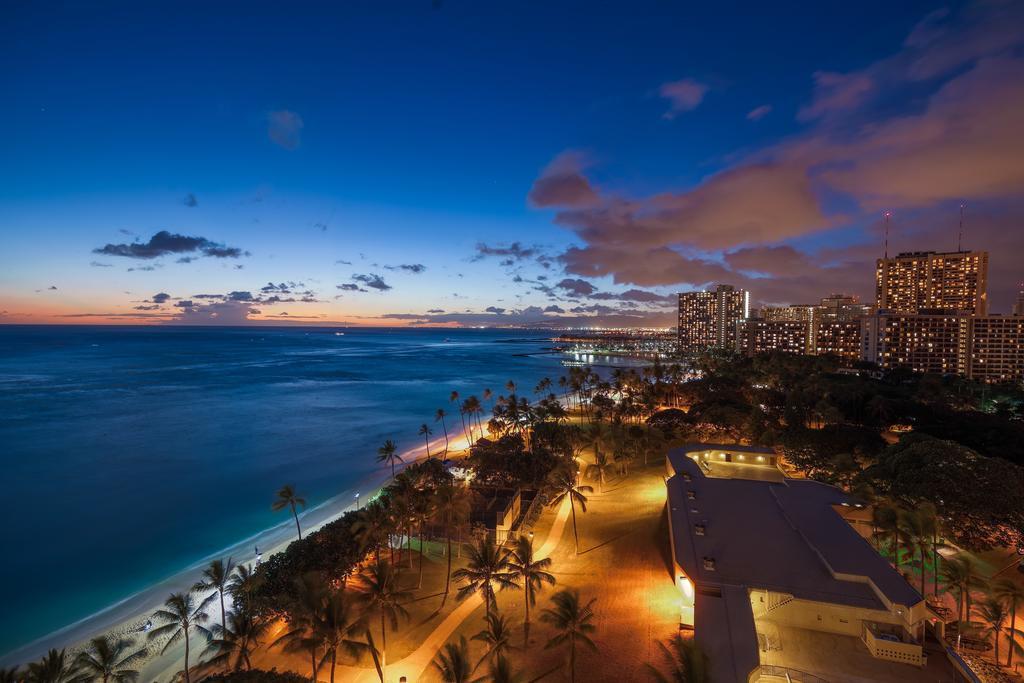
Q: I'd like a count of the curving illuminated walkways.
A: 1